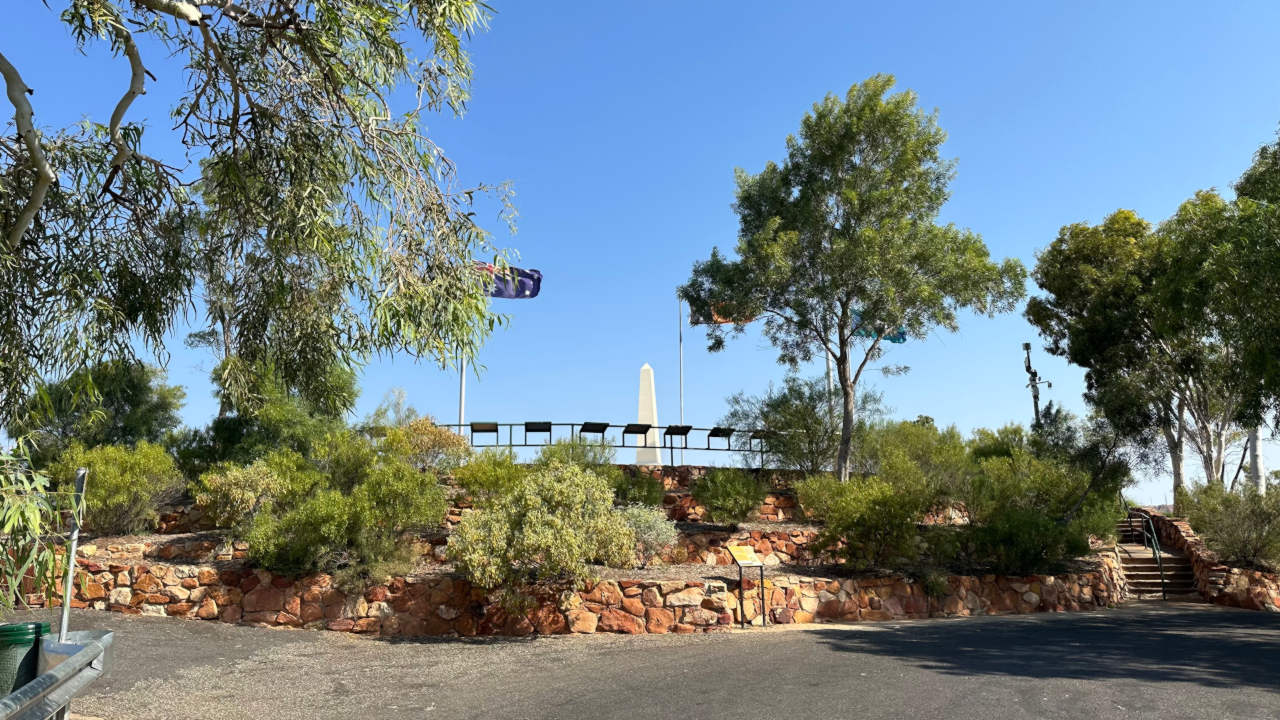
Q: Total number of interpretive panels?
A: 8